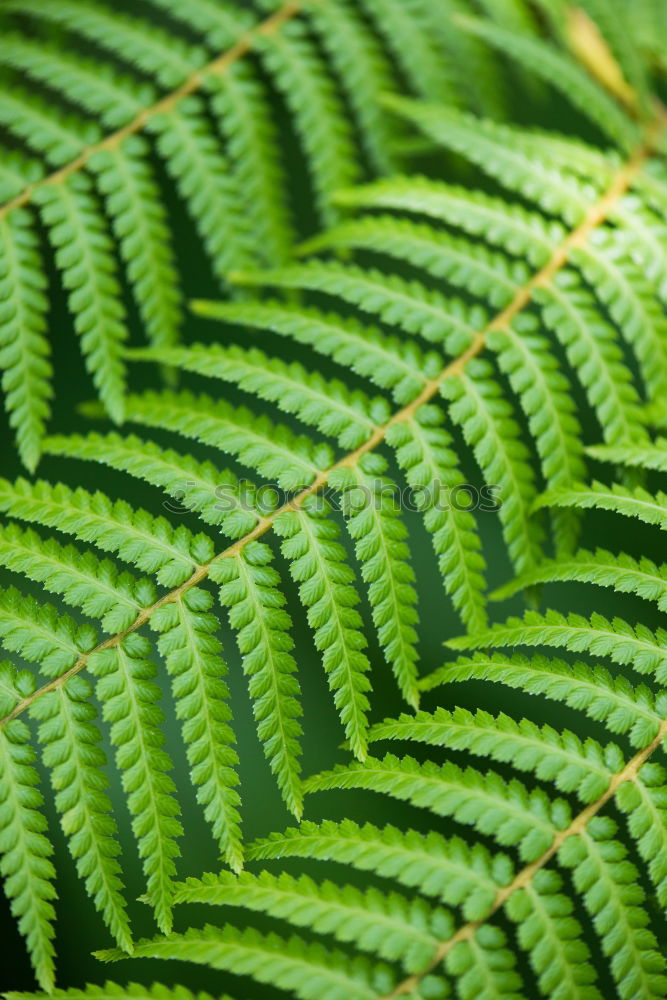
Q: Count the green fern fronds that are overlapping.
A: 3